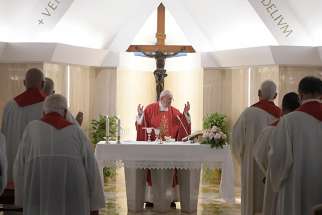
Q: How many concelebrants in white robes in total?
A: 6